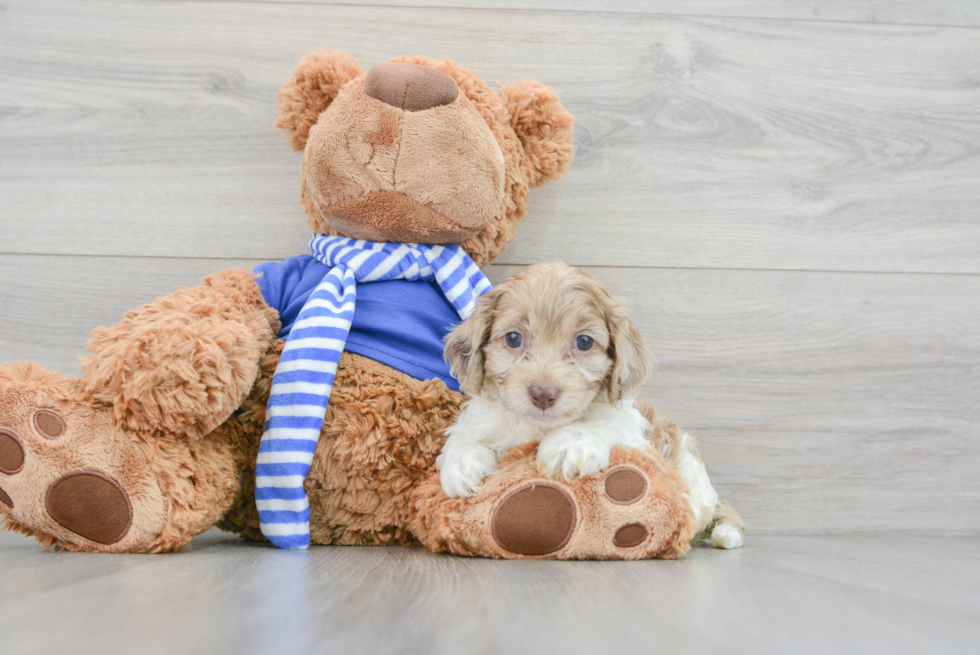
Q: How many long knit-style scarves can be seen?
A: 1